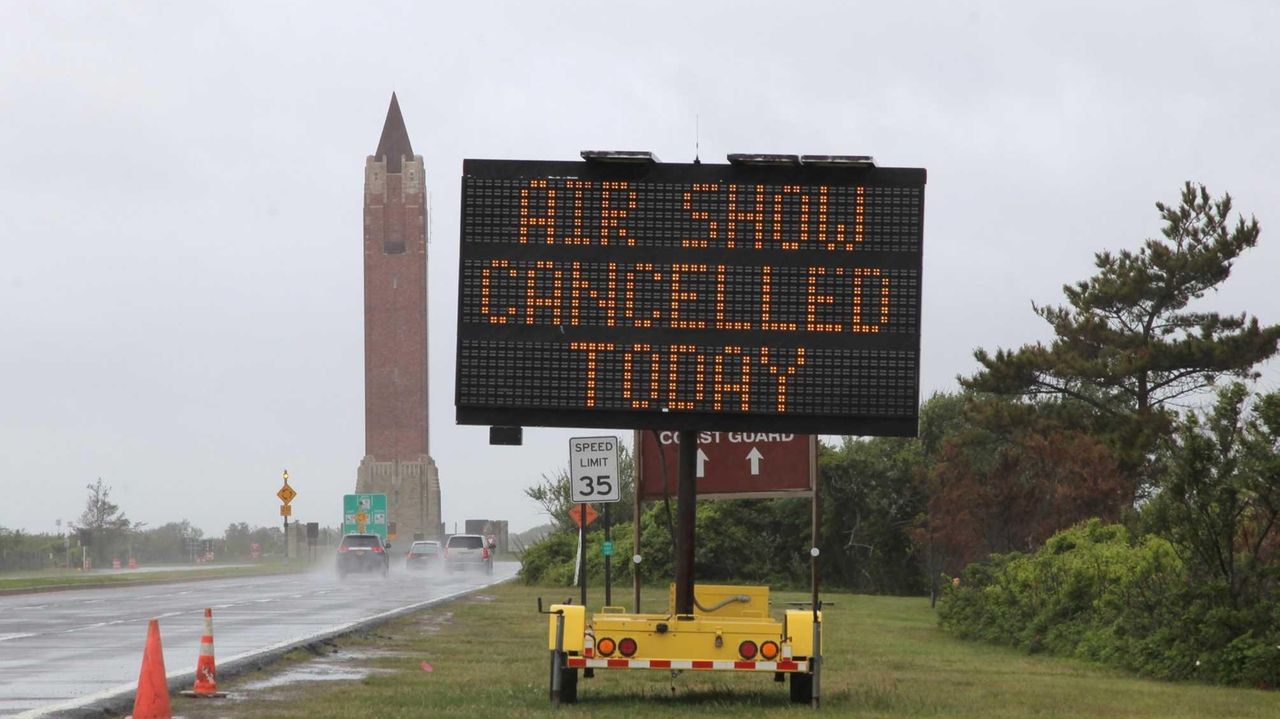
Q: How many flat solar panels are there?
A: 3